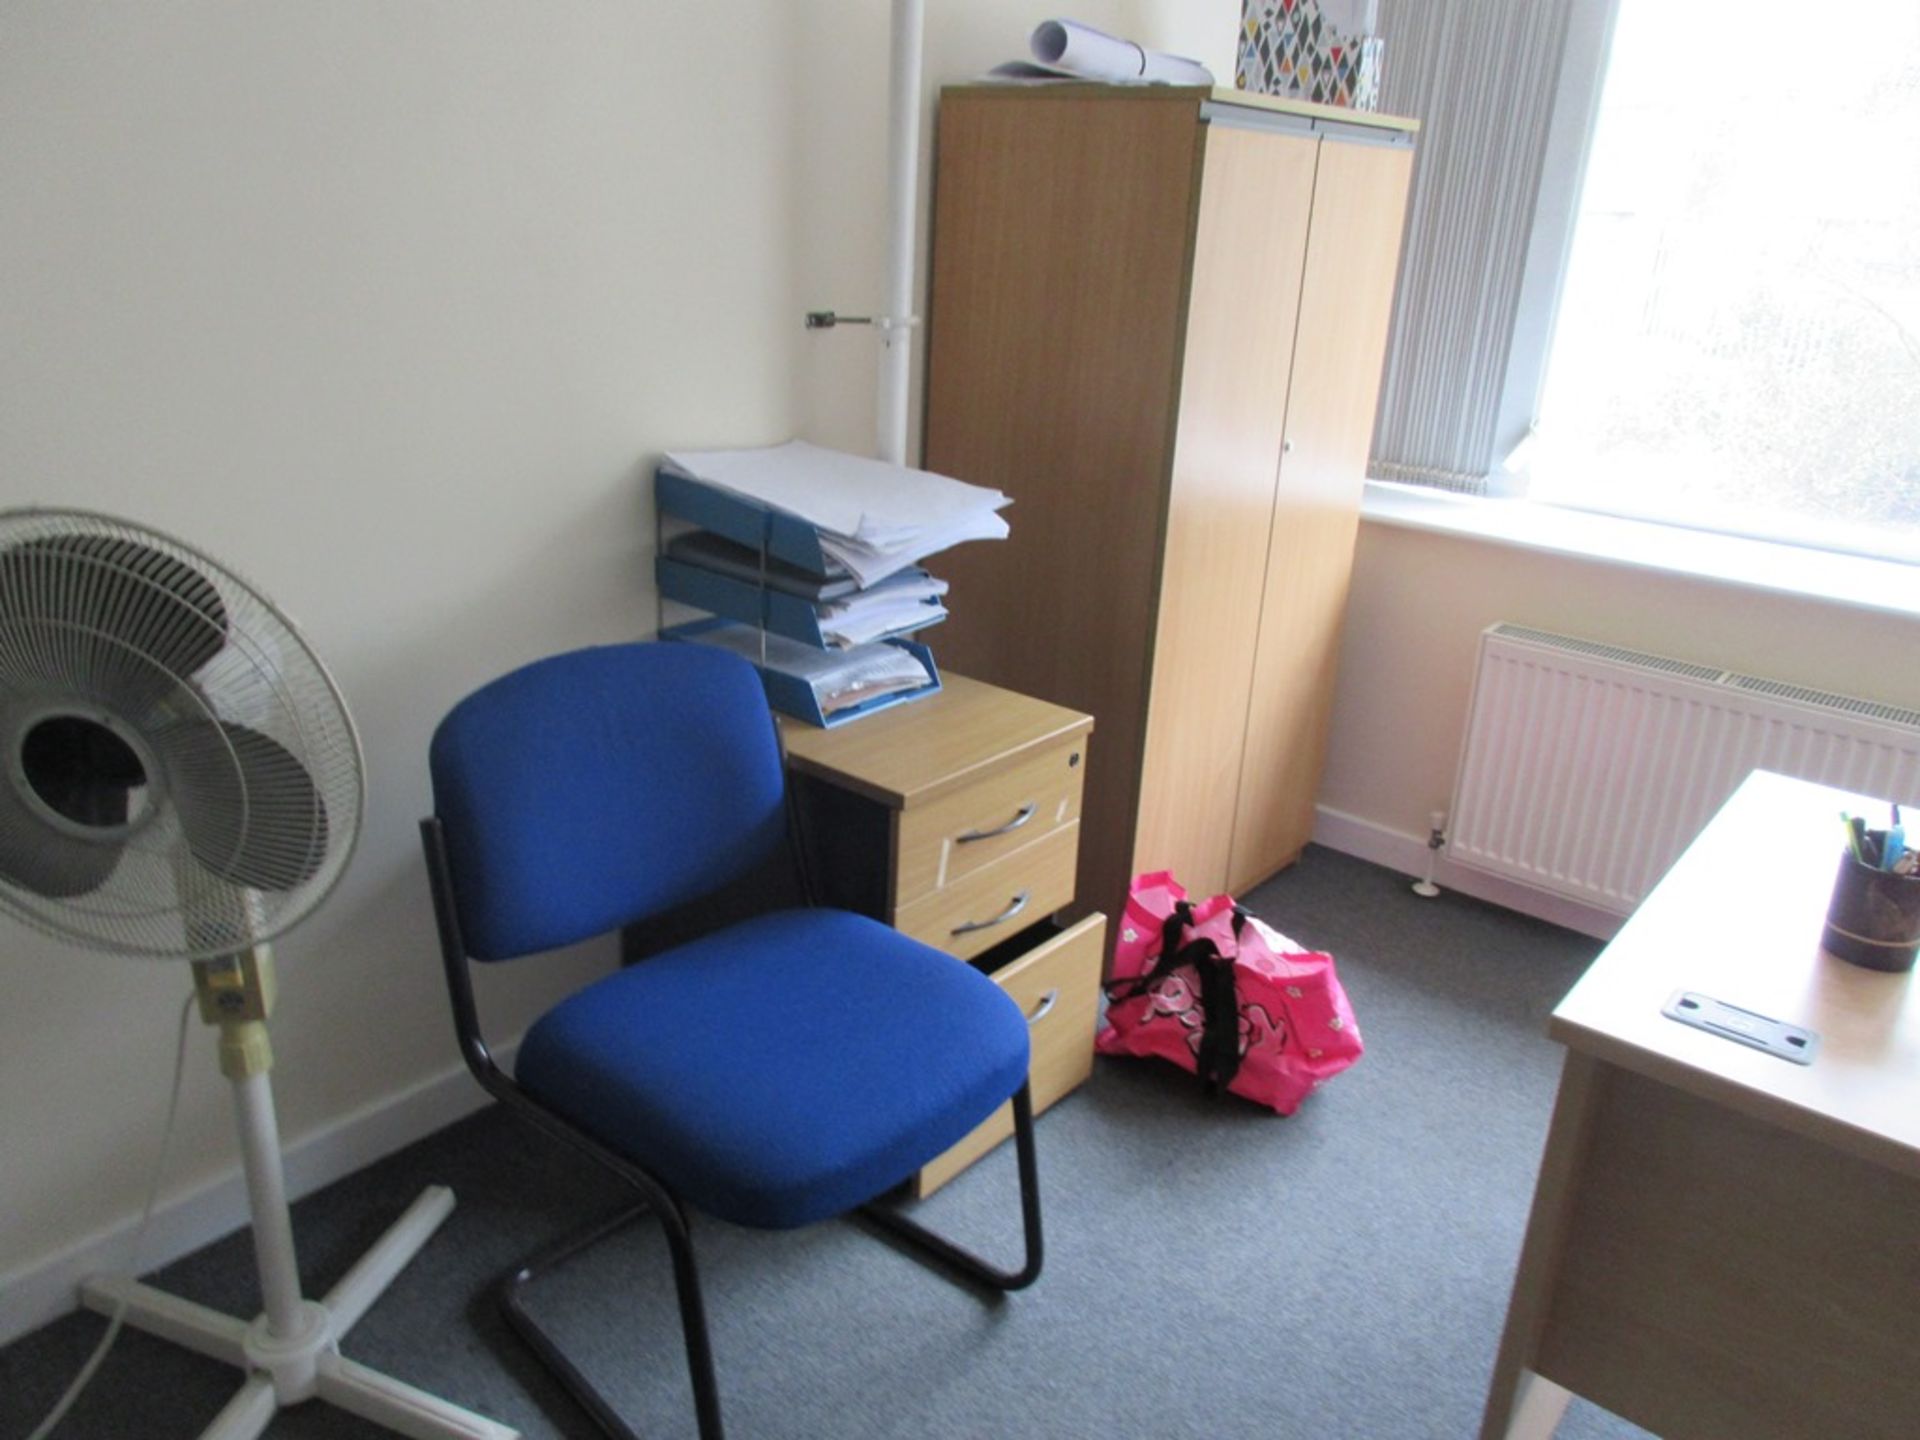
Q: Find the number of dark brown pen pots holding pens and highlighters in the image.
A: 1